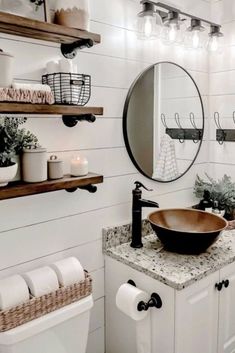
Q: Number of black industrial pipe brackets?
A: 3